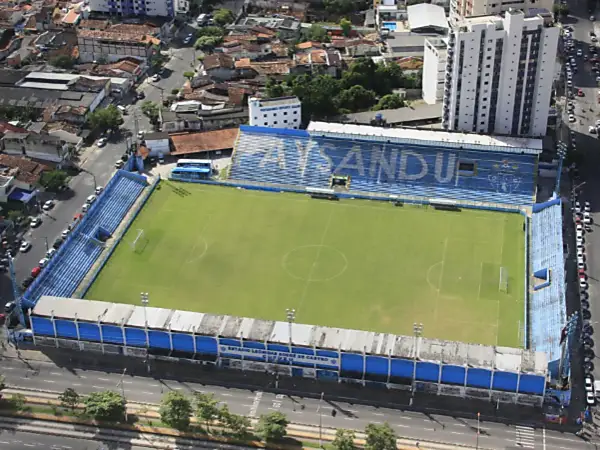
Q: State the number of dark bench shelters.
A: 2